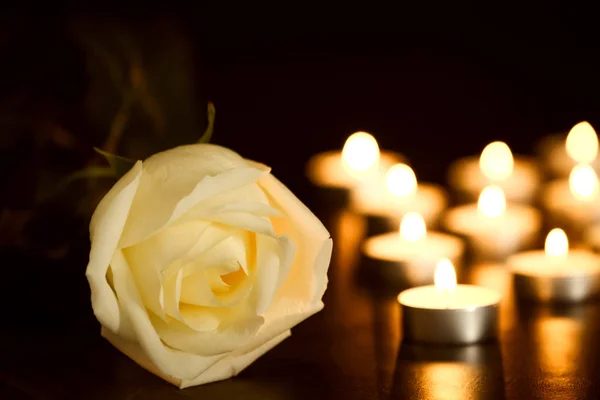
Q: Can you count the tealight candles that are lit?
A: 9